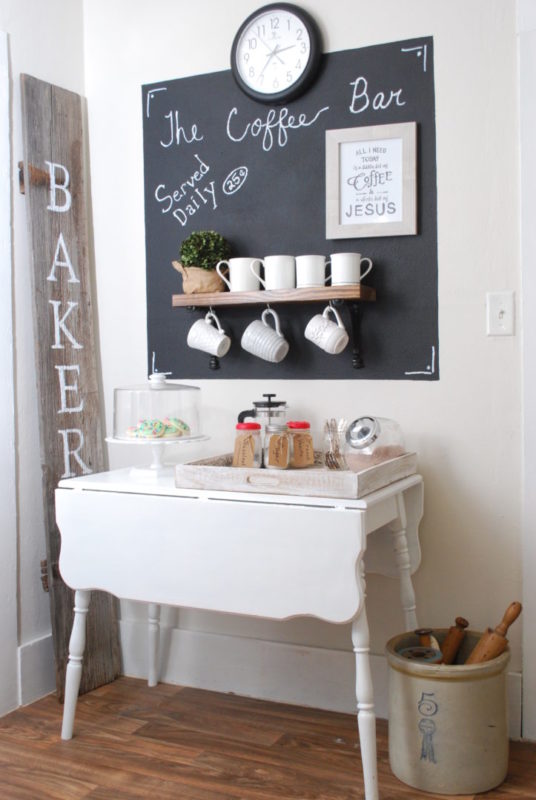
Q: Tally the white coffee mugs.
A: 7